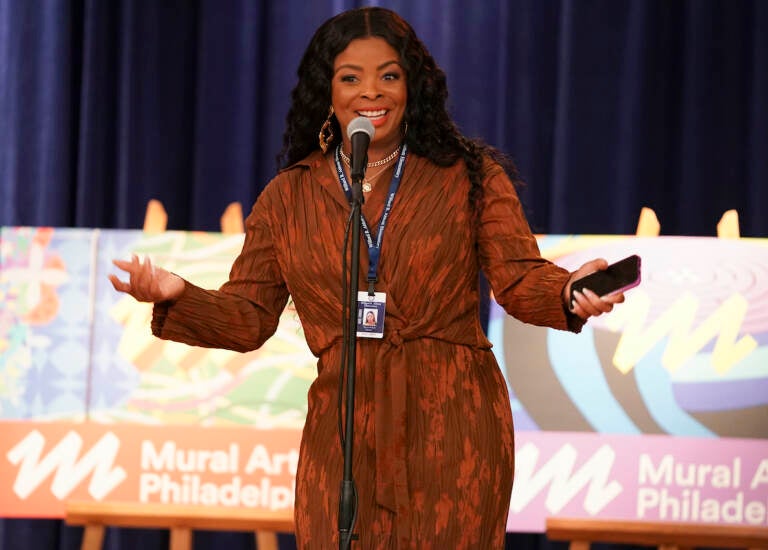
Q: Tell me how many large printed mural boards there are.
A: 2